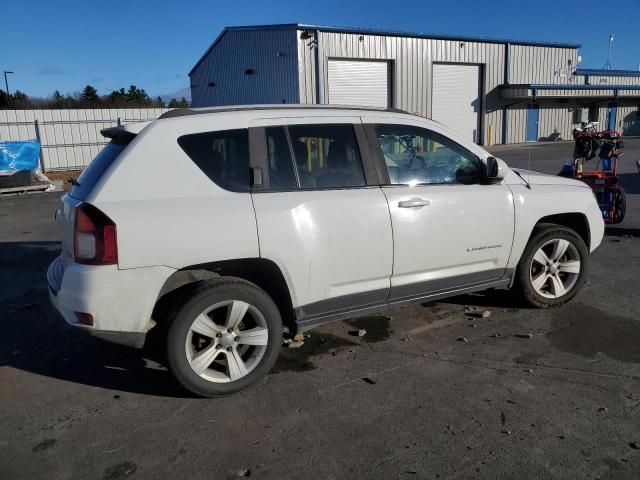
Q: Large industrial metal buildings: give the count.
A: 1